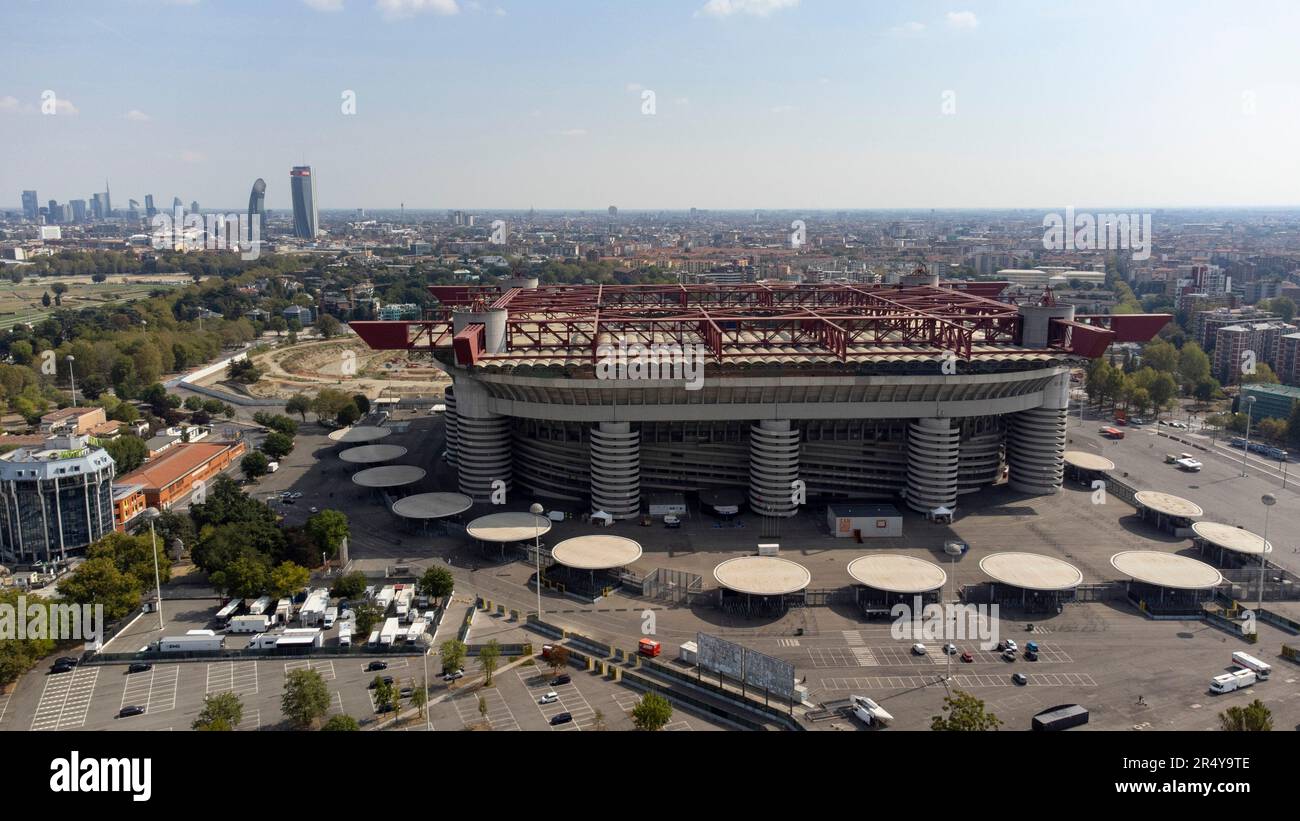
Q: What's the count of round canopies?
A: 13